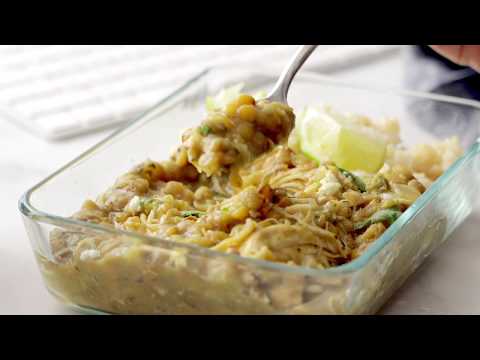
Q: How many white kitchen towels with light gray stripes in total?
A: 0